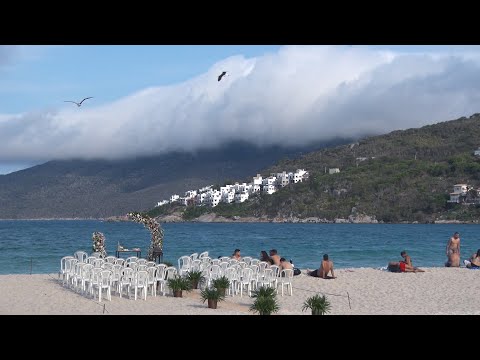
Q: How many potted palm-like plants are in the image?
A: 7